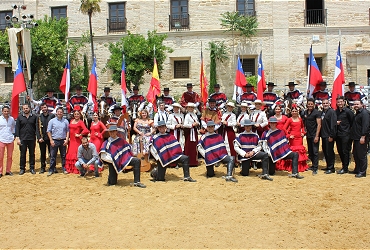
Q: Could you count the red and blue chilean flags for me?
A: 8